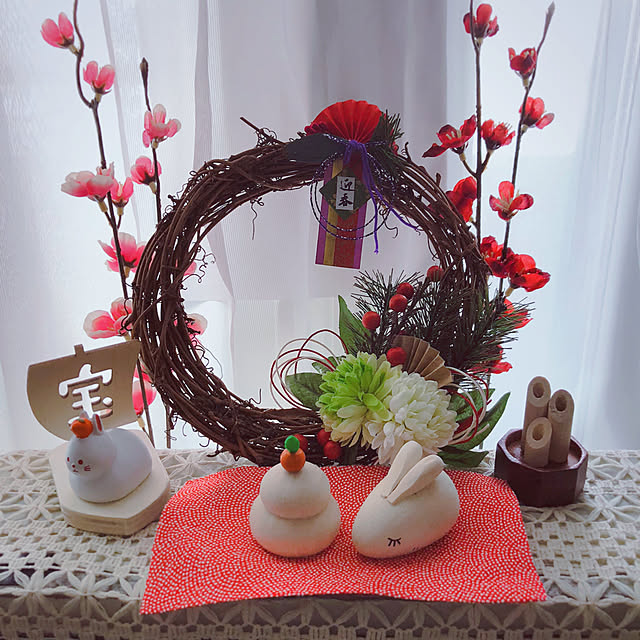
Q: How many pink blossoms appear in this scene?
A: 11